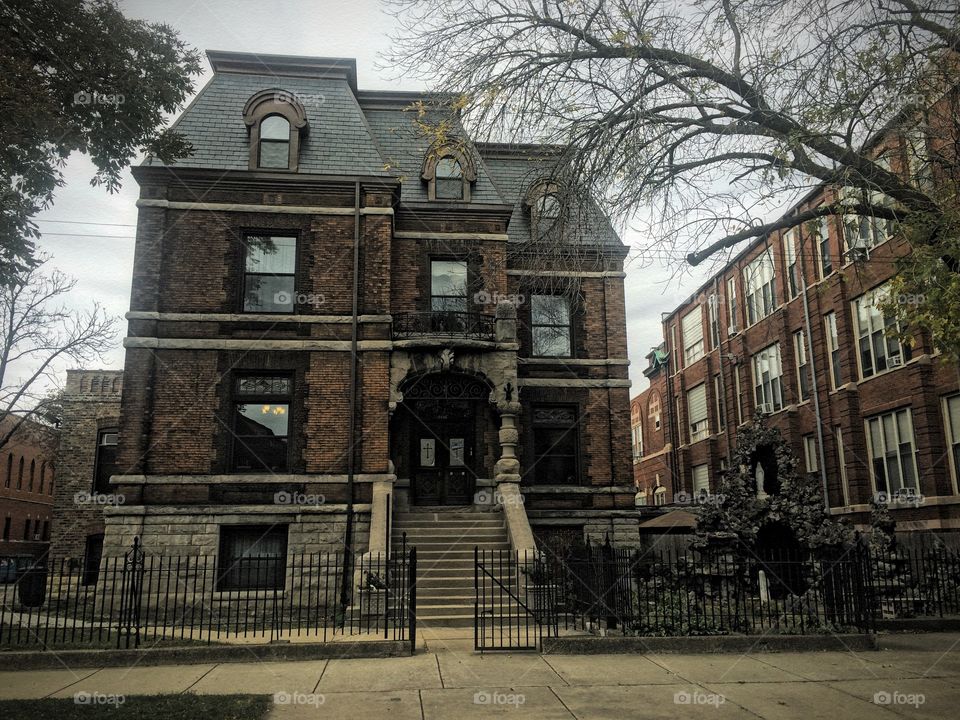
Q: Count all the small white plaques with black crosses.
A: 2